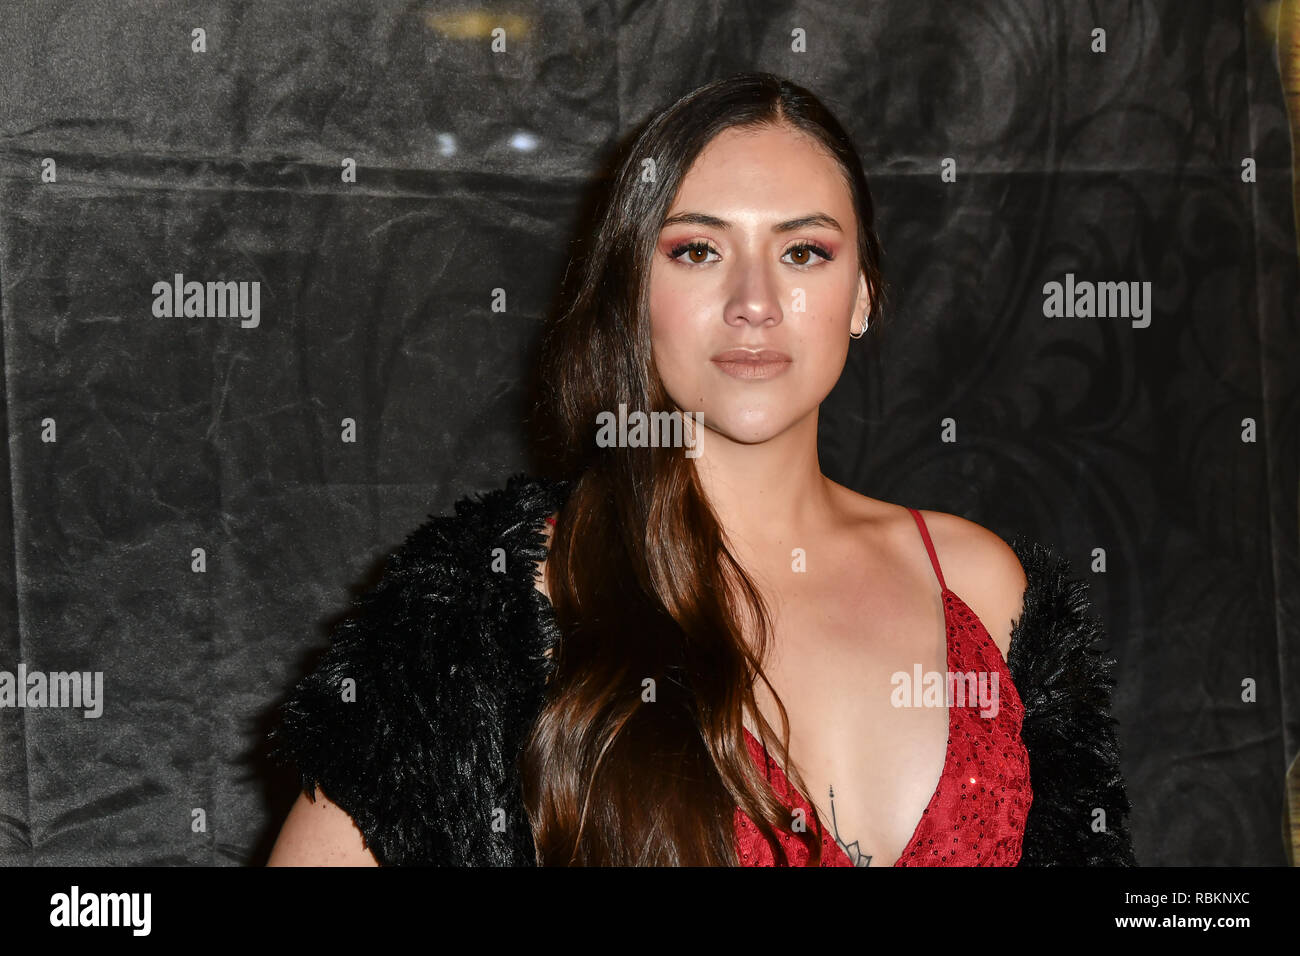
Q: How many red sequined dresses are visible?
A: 1